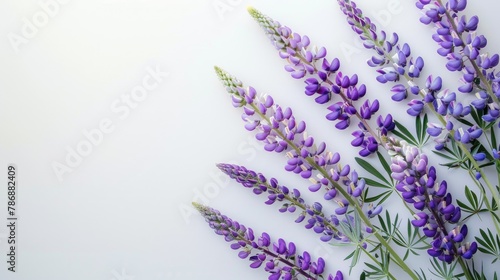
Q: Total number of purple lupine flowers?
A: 7